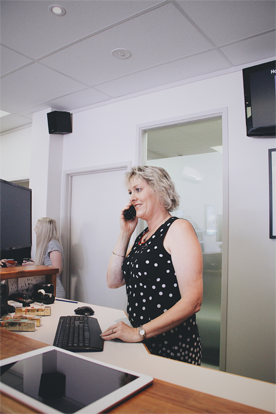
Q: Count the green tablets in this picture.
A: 0